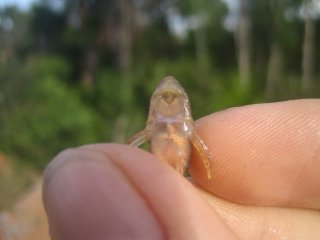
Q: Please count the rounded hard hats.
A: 0